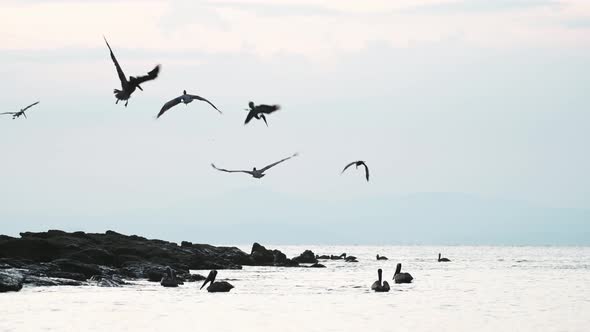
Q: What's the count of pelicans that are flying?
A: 6